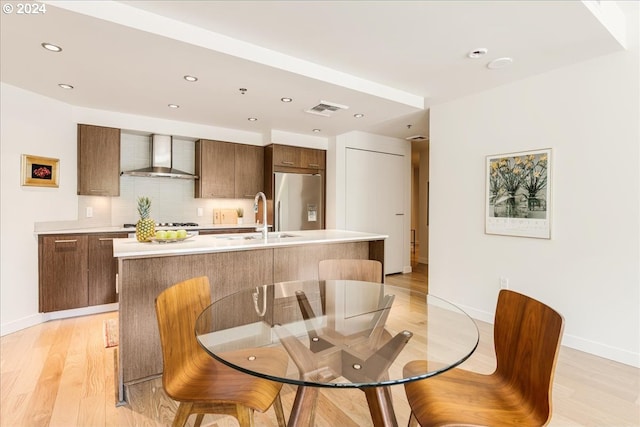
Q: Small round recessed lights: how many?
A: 8